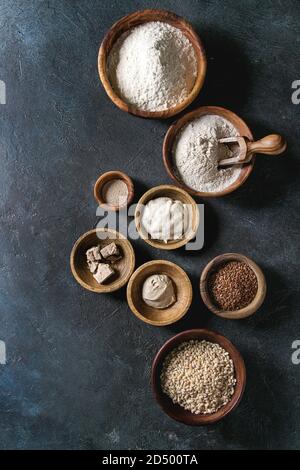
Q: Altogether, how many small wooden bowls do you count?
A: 5